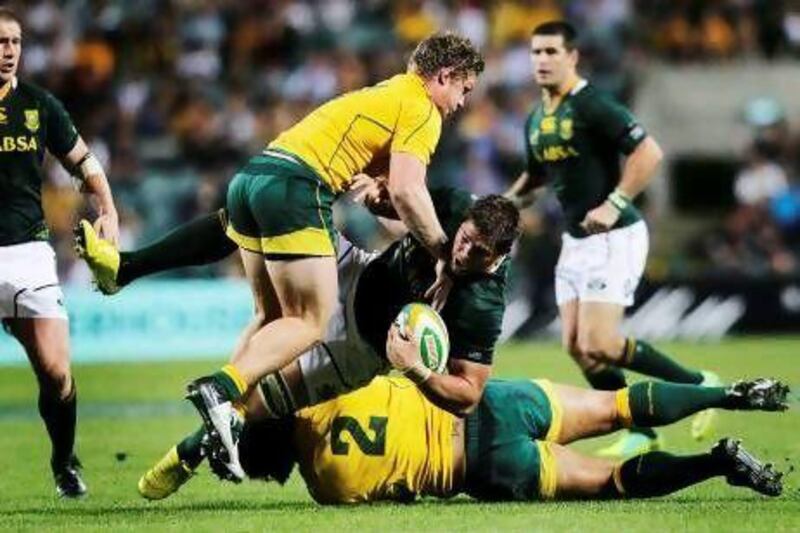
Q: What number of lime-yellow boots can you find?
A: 4